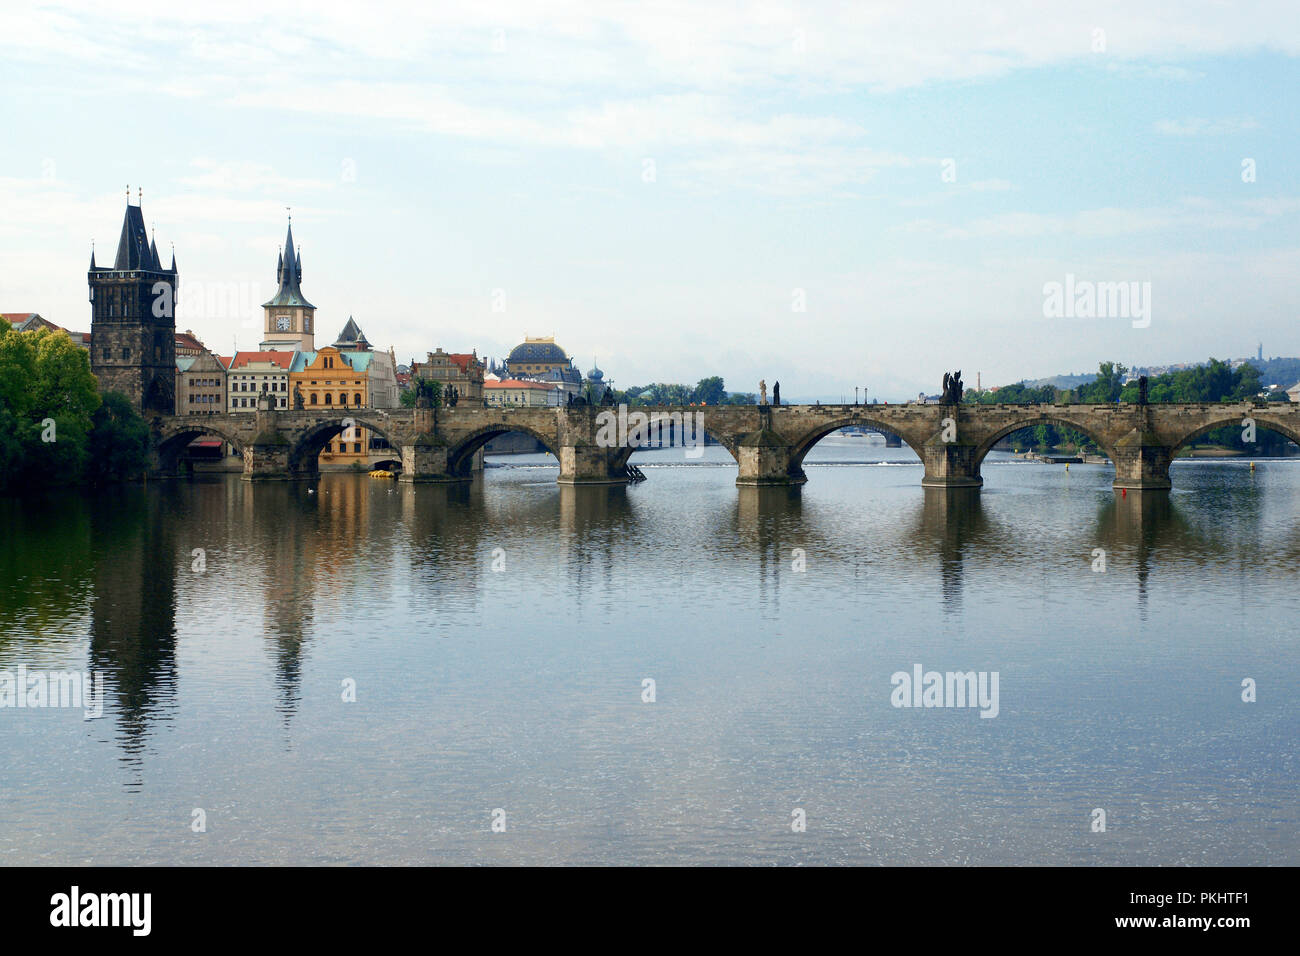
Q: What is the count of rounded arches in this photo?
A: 7